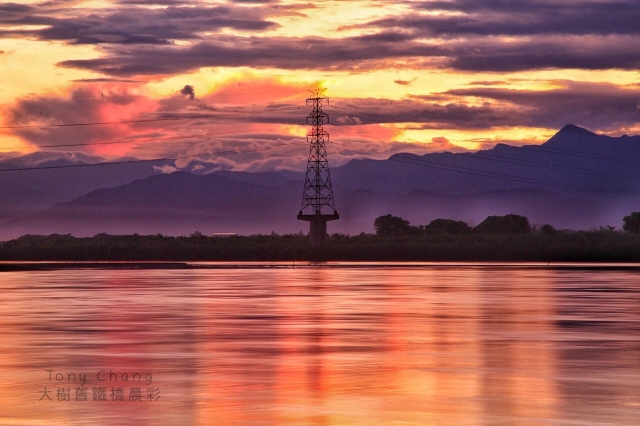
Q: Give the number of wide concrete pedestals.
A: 1